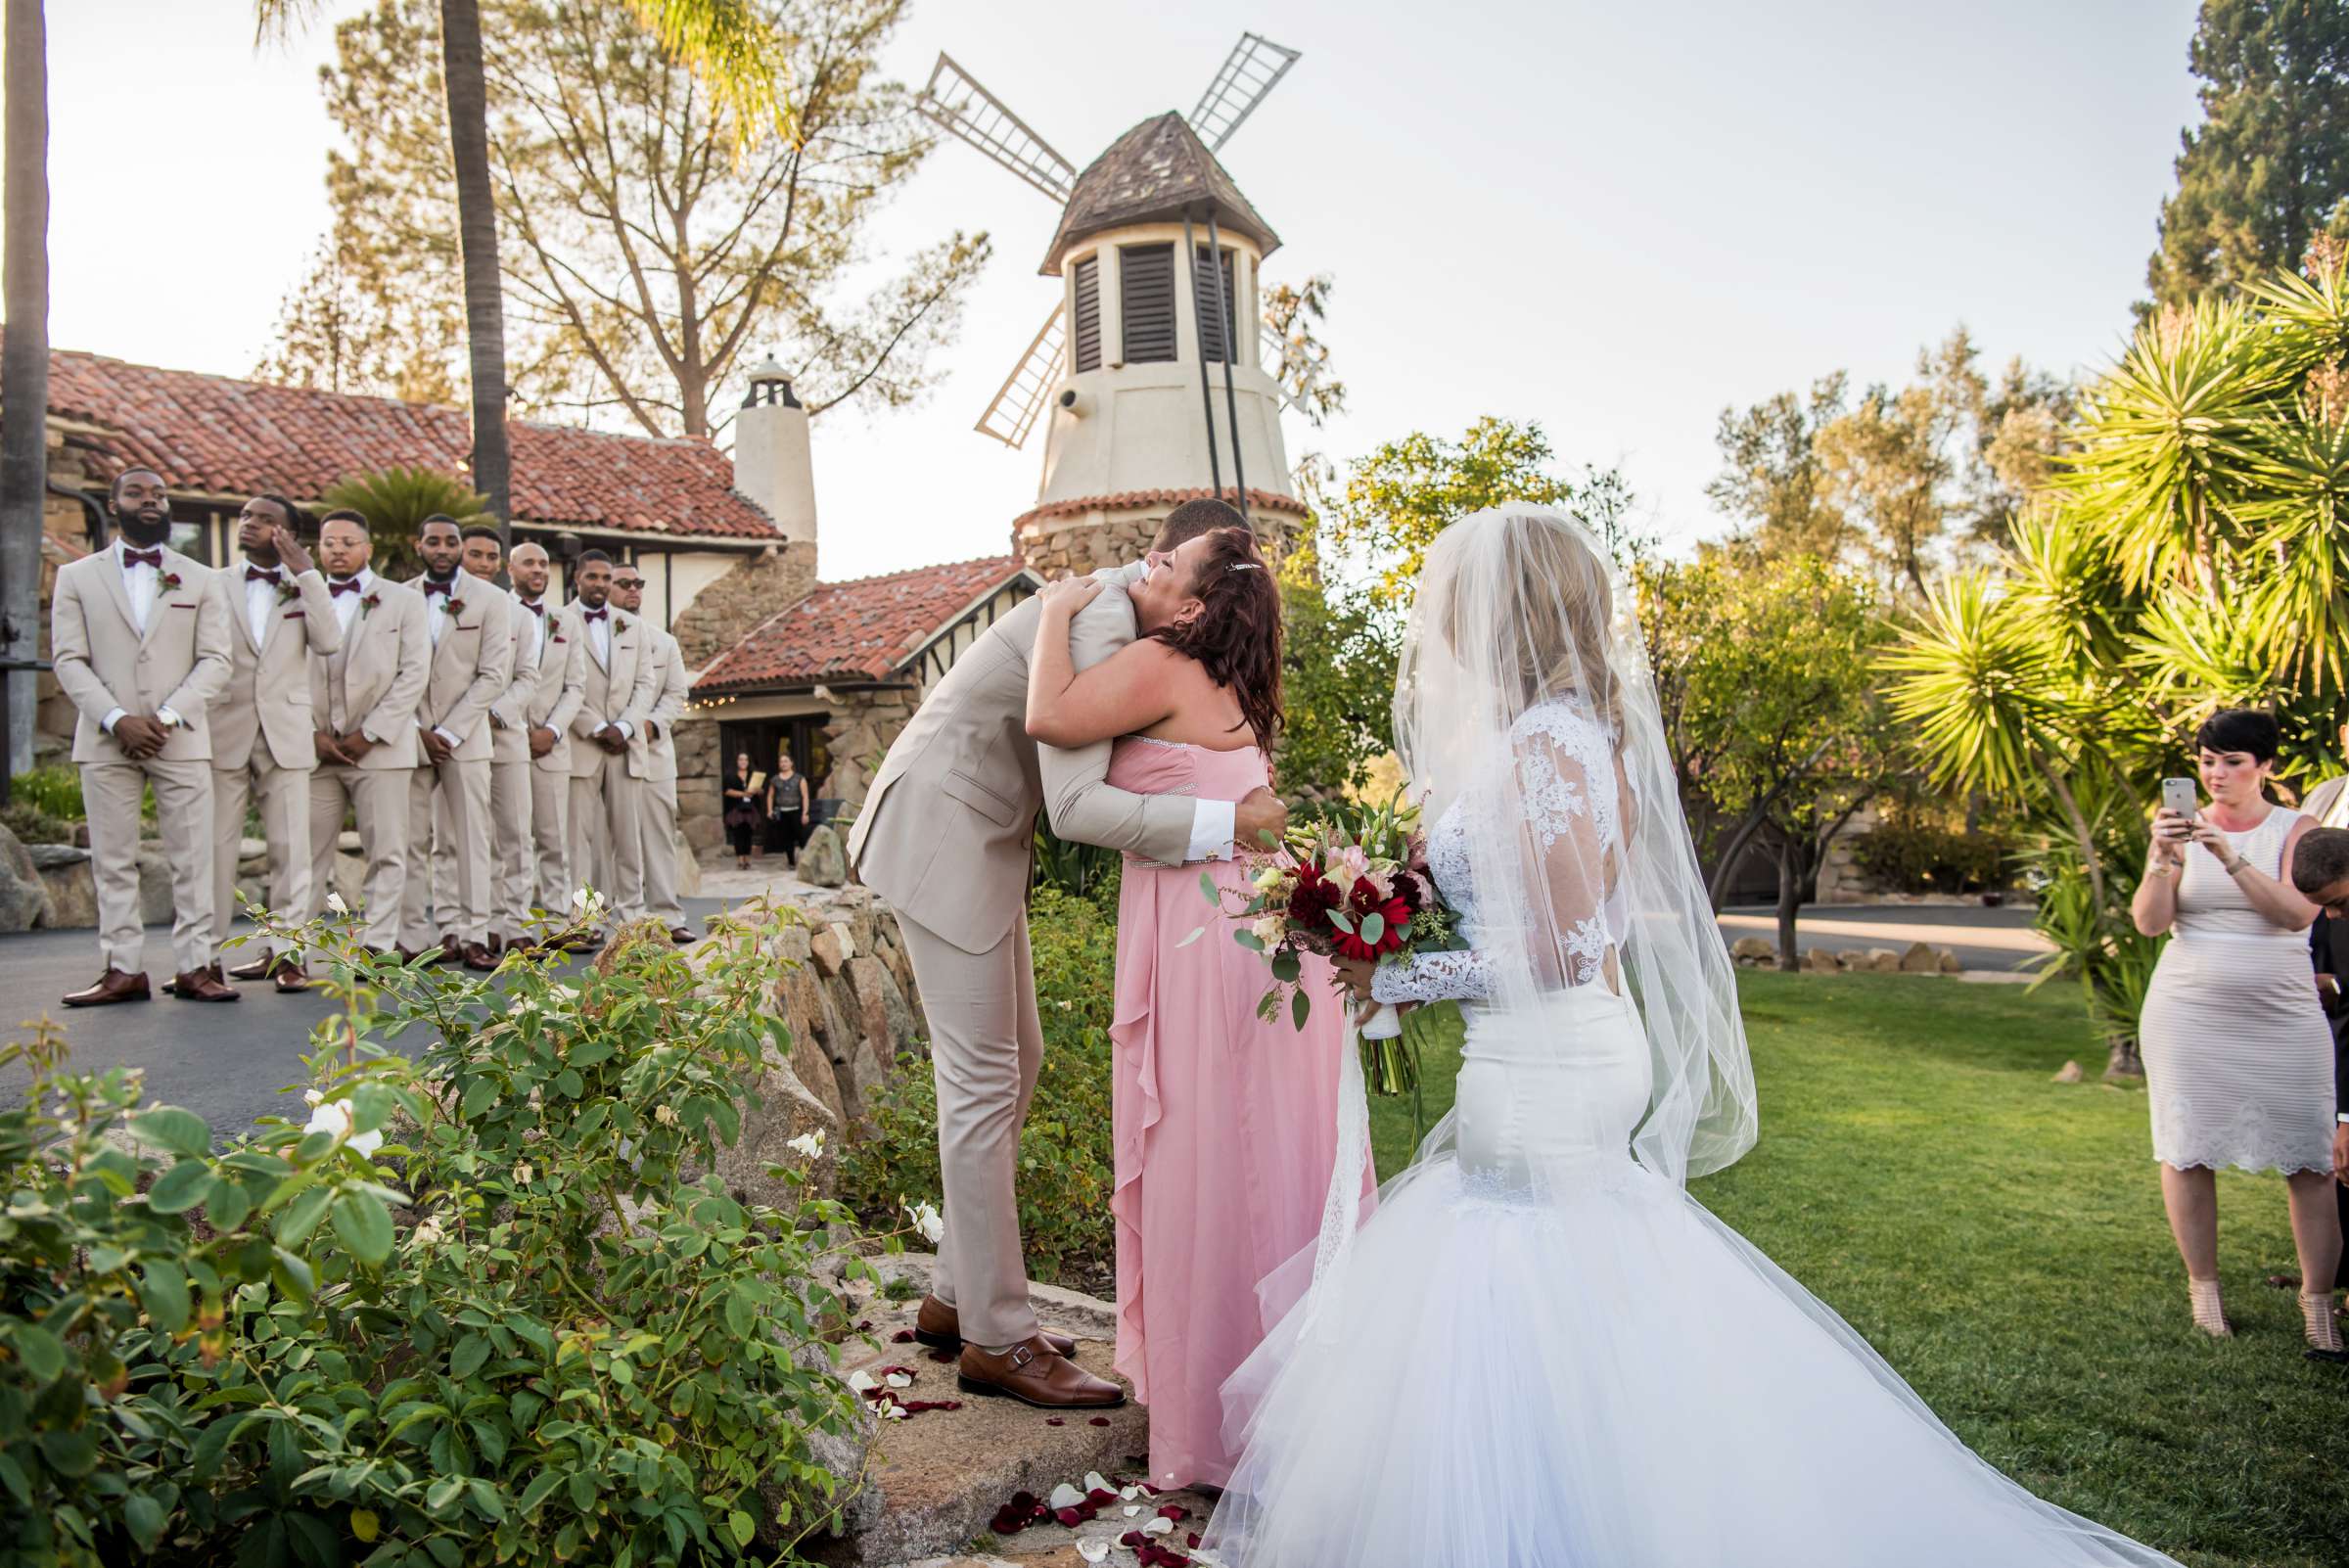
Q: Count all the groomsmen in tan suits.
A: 8